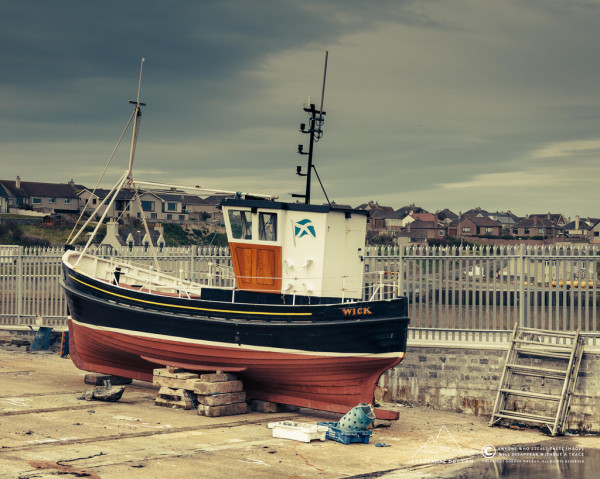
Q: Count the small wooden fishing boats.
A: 1